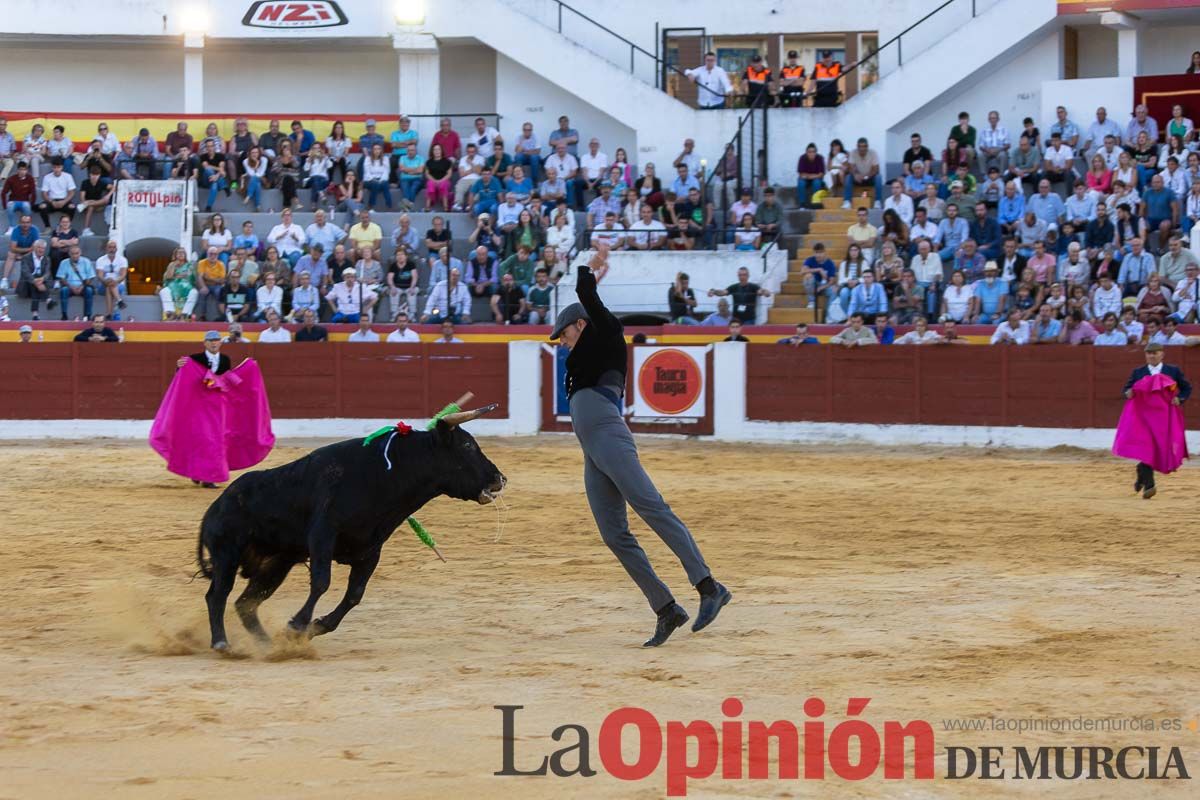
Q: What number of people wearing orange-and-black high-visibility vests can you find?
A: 3